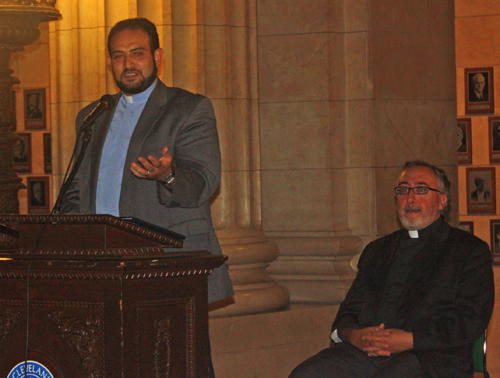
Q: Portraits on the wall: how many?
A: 10